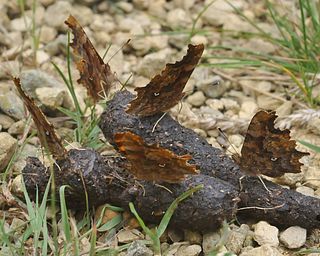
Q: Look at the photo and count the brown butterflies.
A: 5